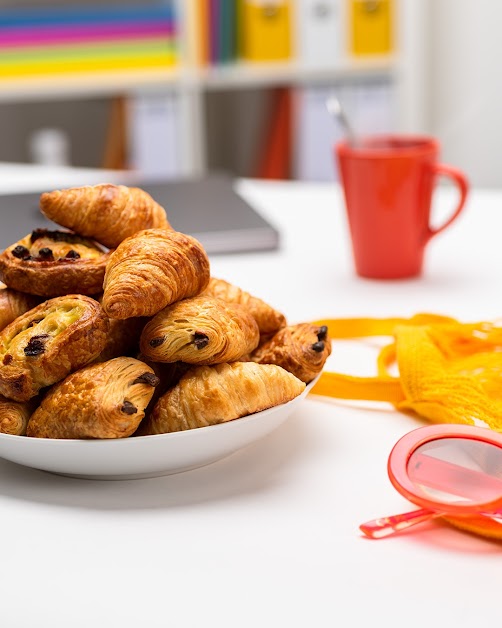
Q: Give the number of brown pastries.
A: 11